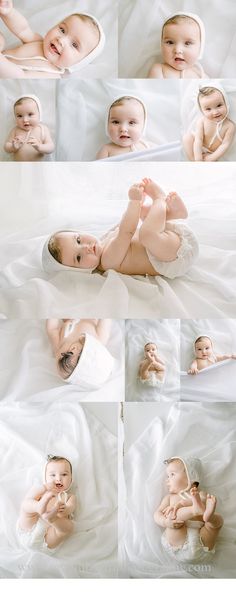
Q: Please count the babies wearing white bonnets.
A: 11